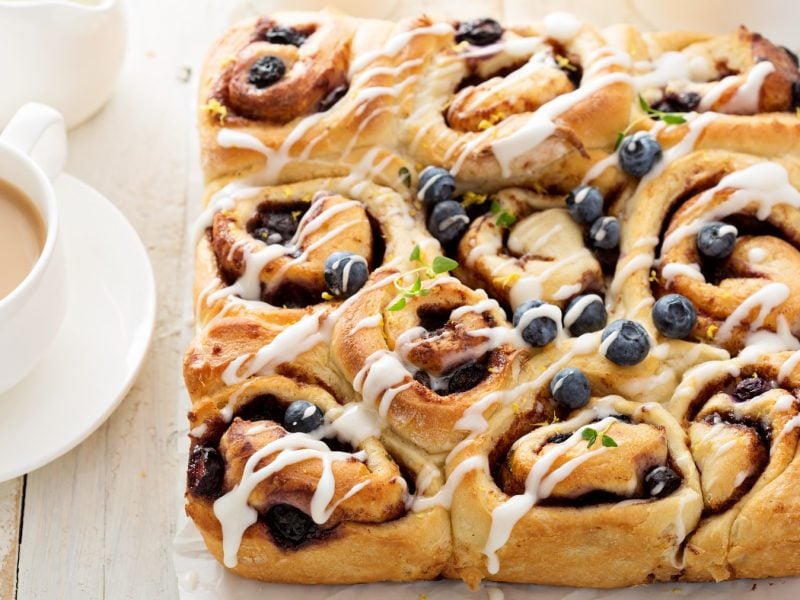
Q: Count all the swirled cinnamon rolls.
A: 10